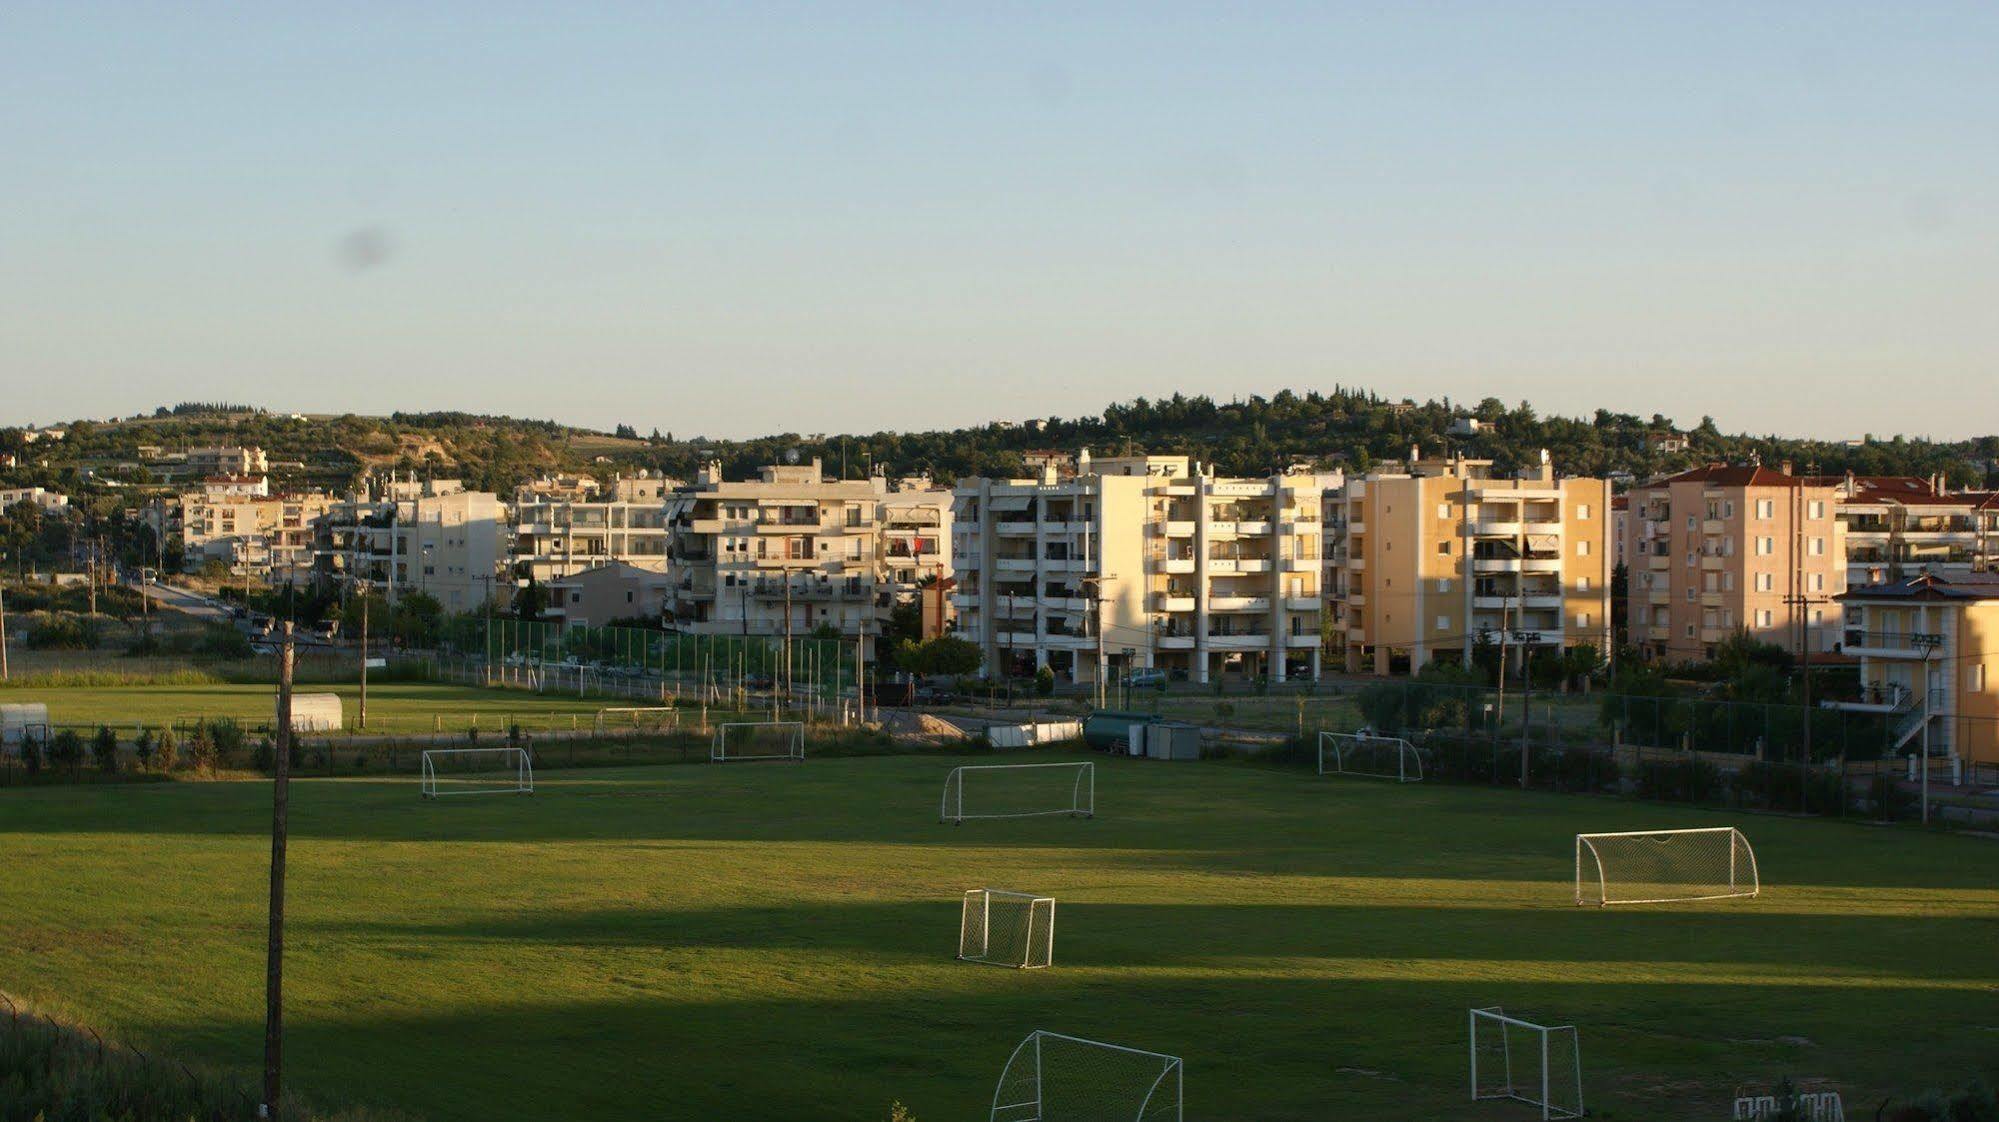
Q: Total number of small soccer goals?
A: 2